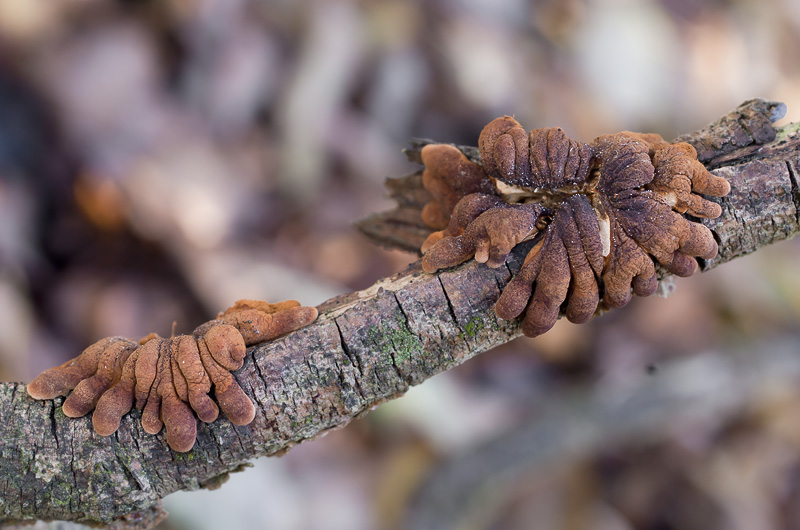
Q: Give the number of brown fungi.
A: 2